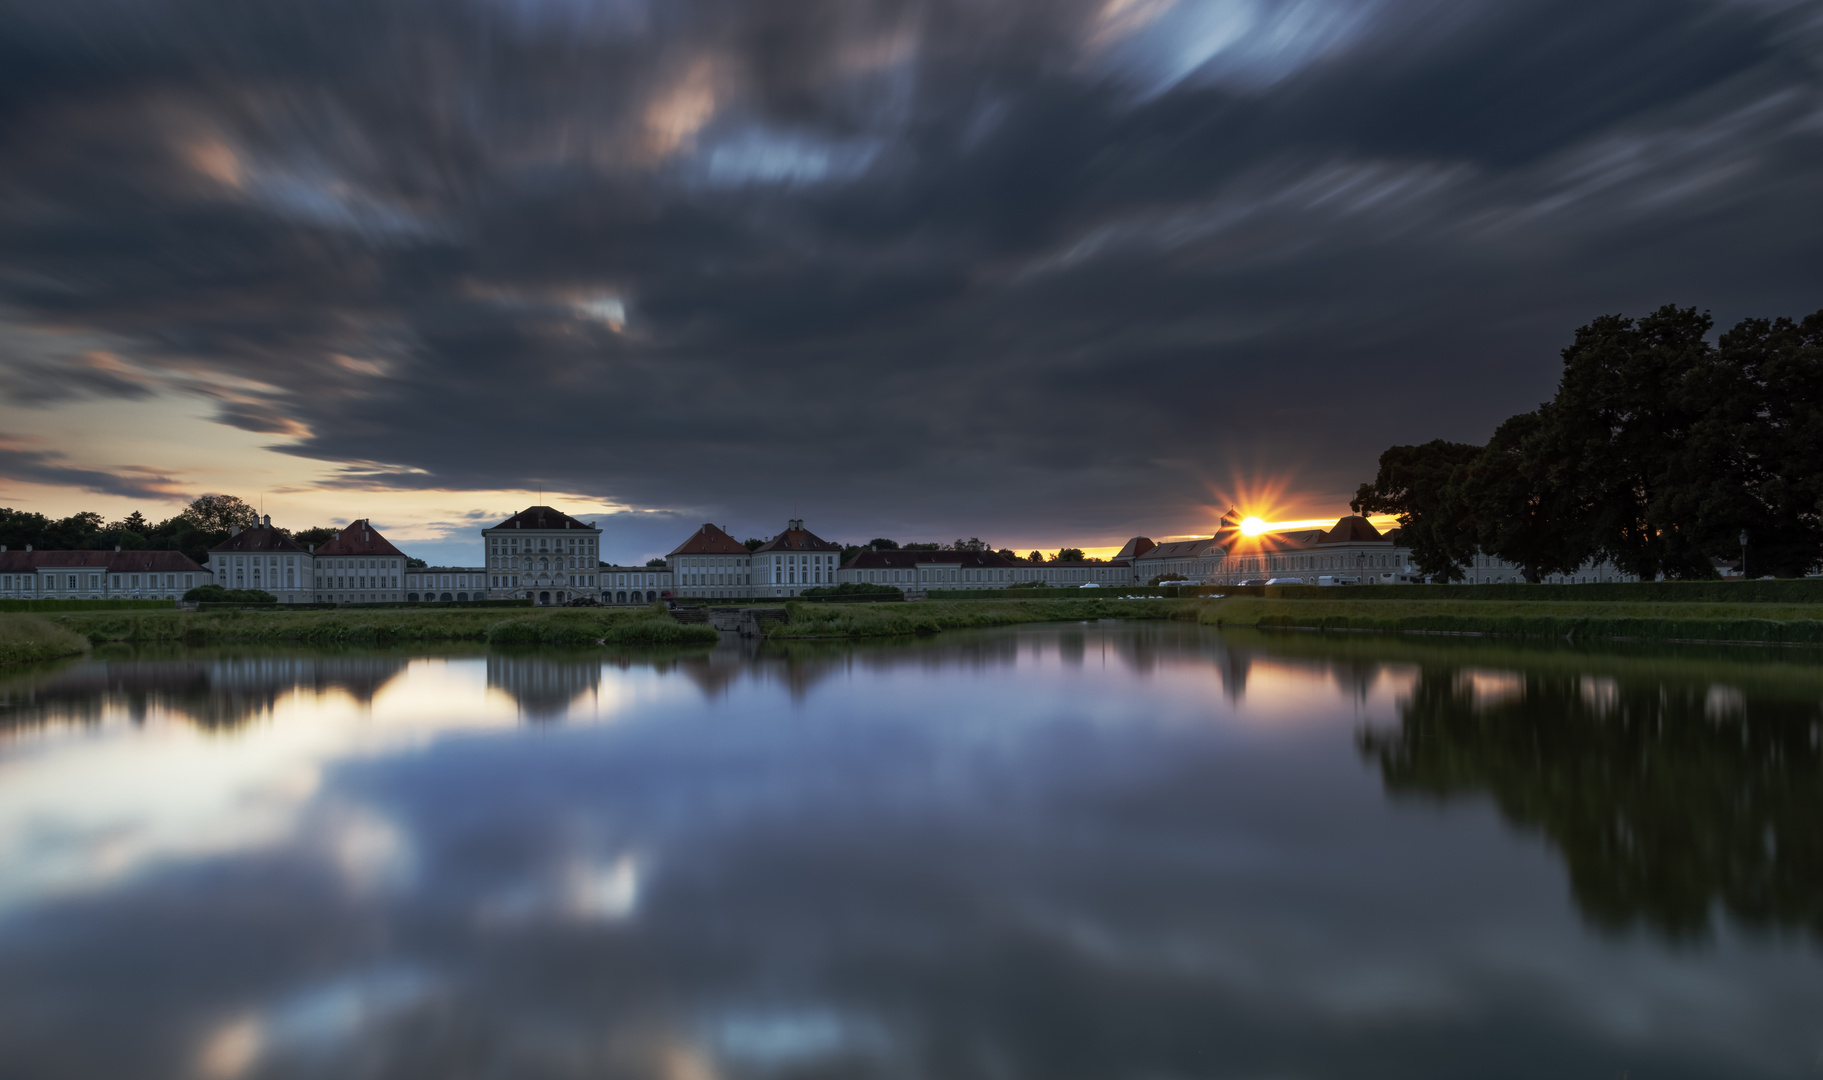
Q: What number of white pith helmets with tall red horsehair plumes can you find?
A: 0